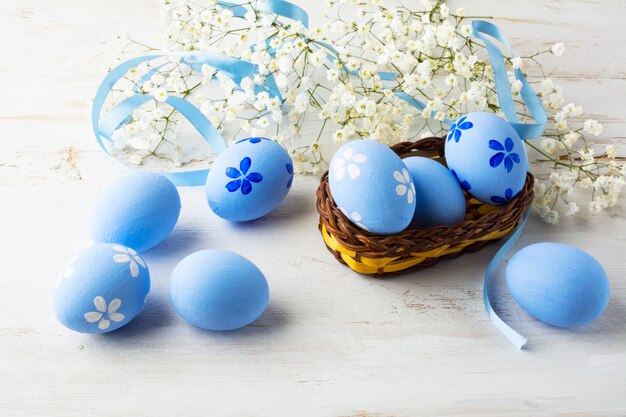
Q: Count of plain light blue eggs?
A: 4